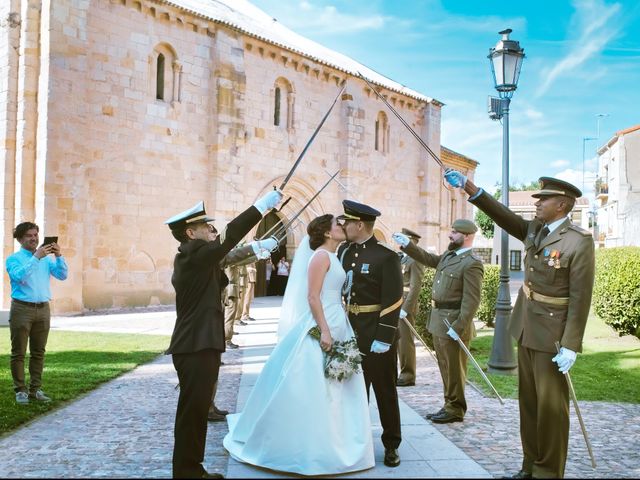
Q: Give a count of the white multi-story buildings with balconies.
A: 1